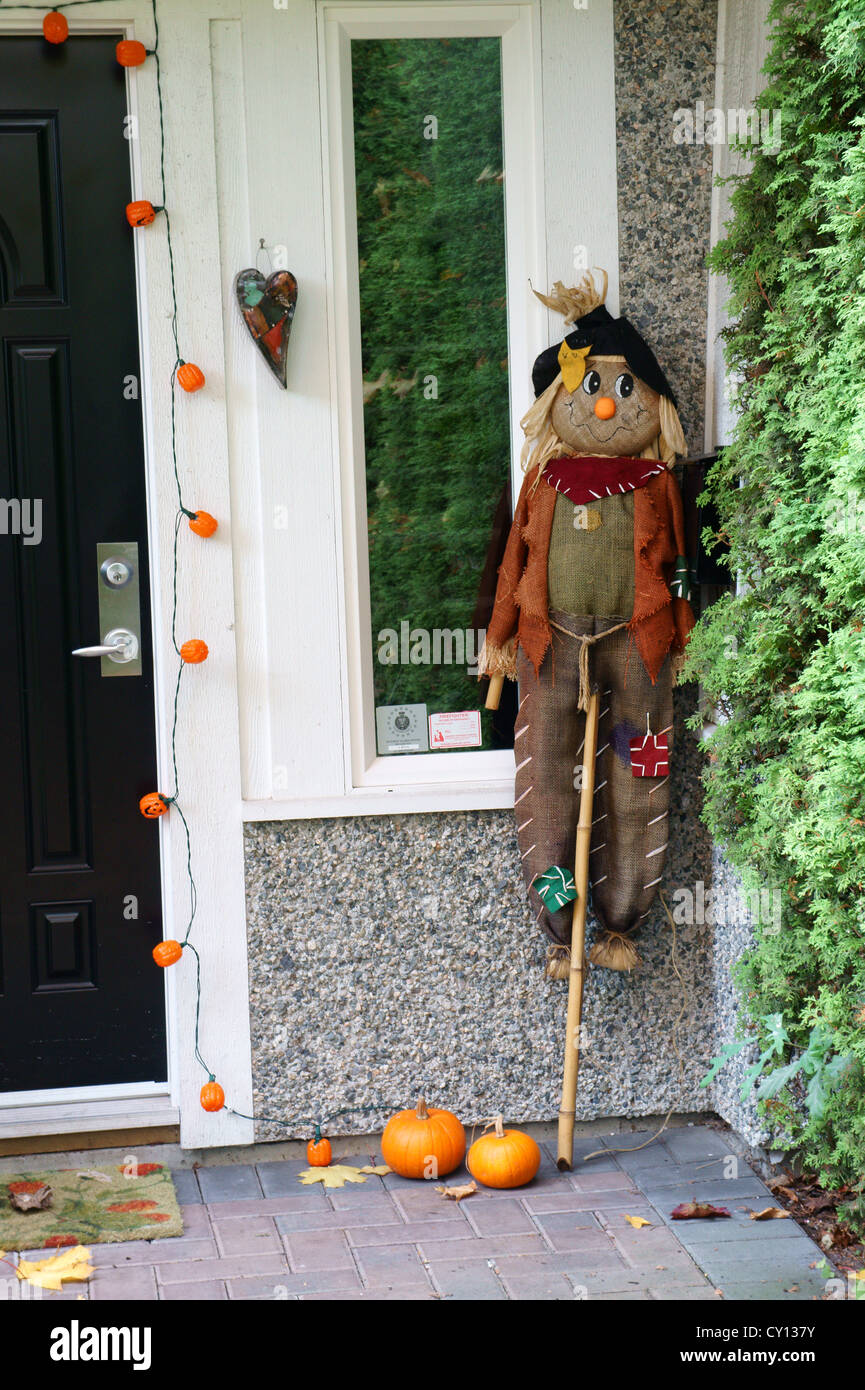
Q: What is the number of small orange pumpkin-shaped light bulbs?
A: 10